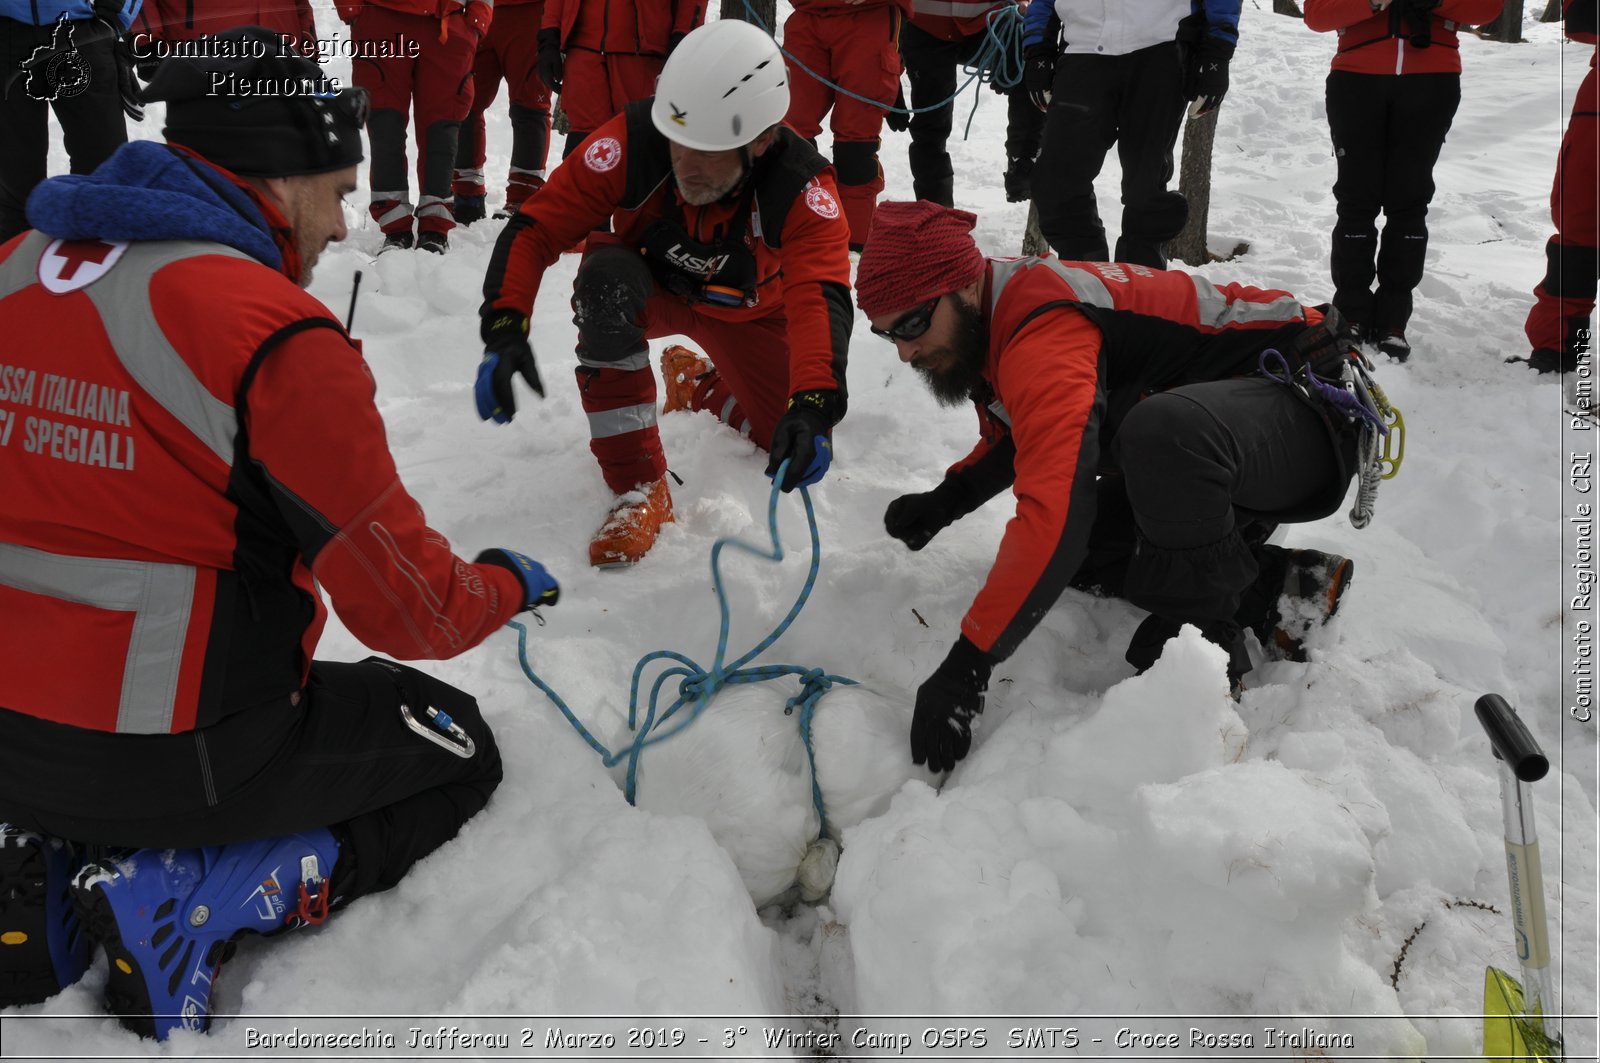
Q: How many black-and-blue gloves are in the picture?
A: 3